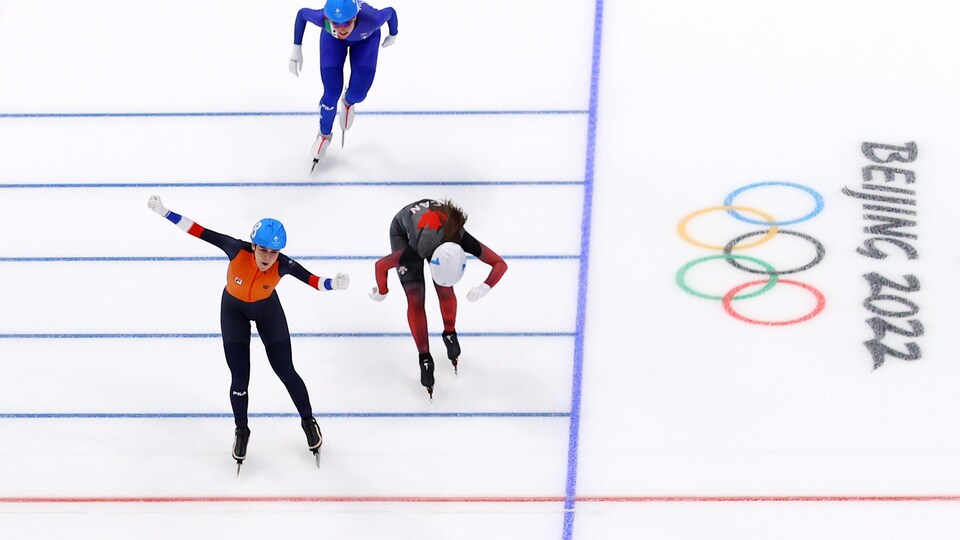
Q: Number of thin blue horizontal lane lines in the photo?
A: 5